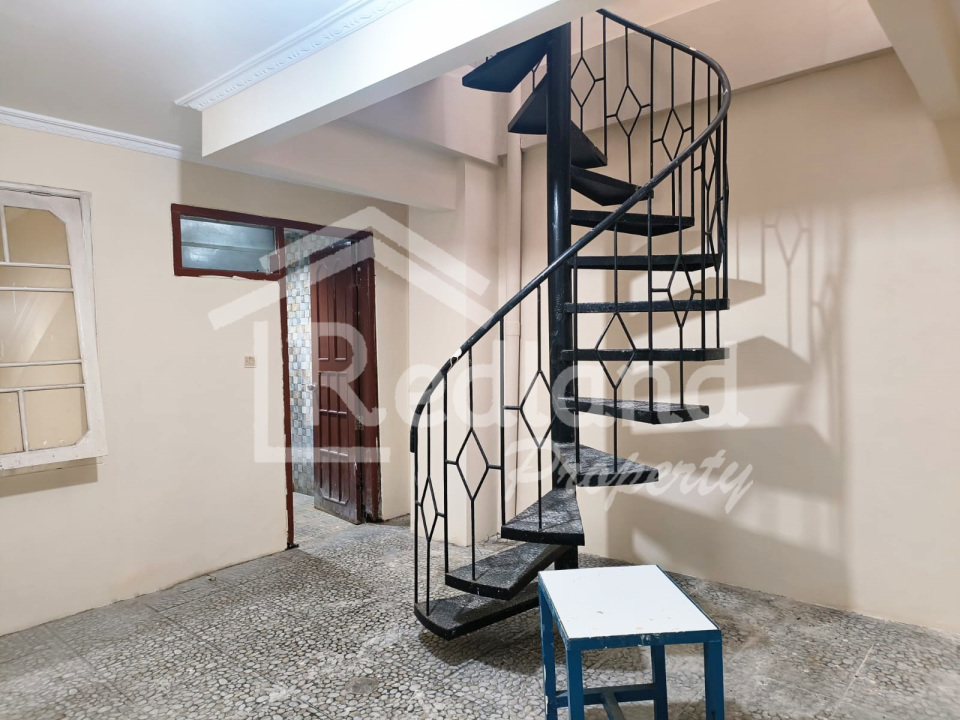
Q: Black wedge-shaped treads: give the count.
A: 13